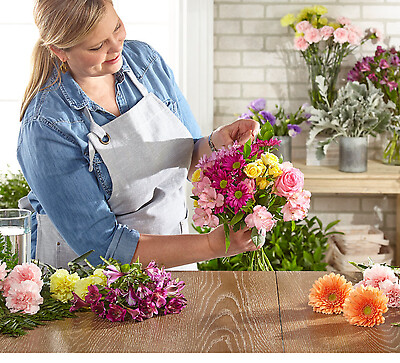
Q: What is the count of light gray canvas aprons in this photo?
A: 1